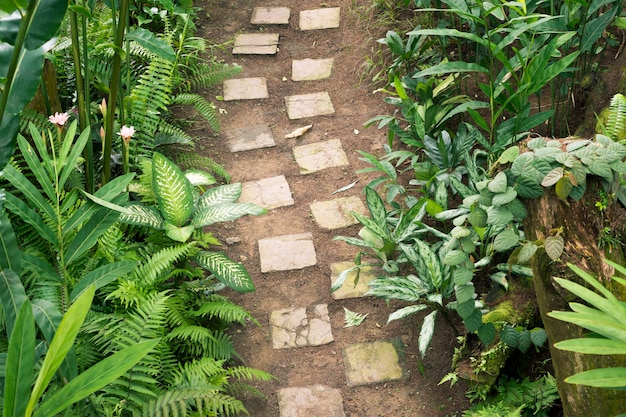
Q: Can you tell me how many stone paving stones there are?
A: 15